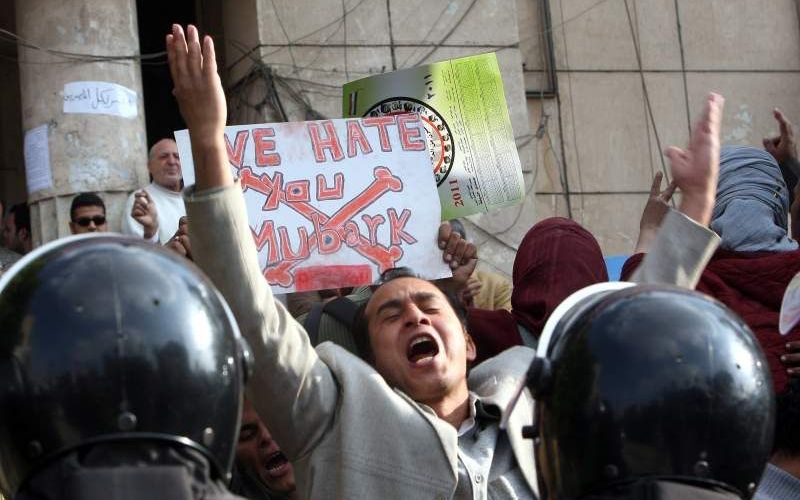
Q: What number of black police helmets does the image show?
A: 2